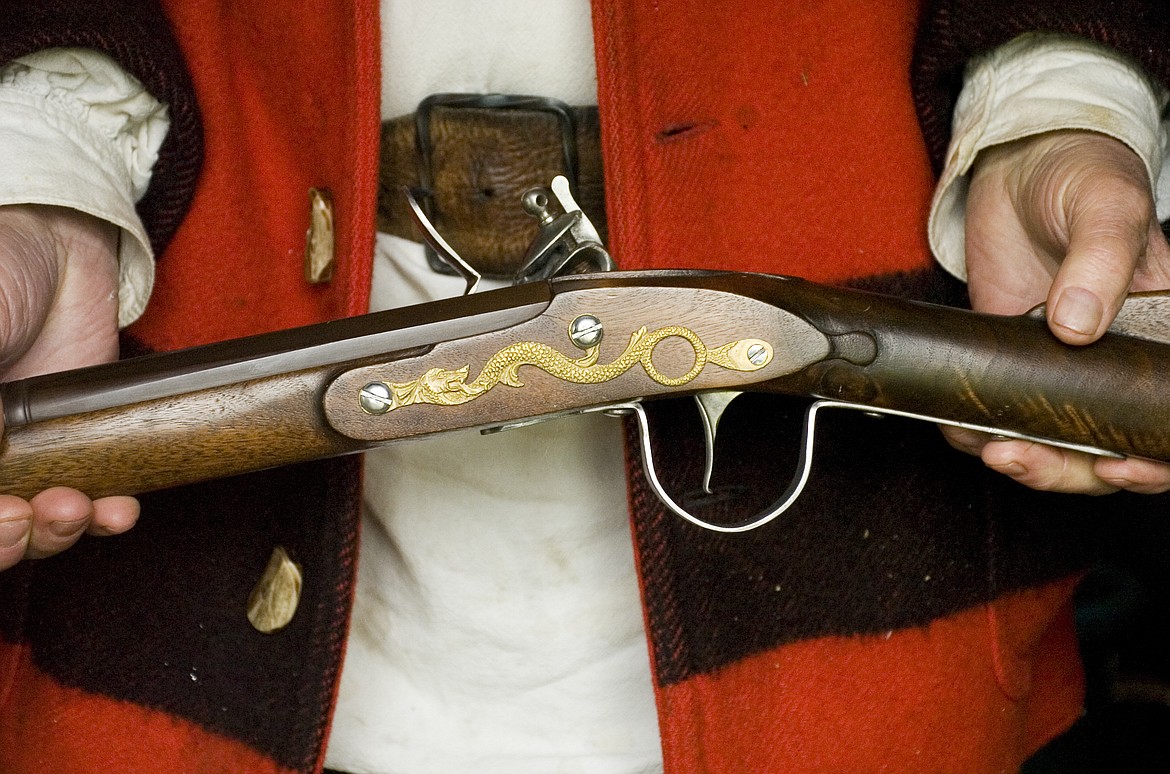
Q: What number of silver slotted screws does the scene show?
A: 3